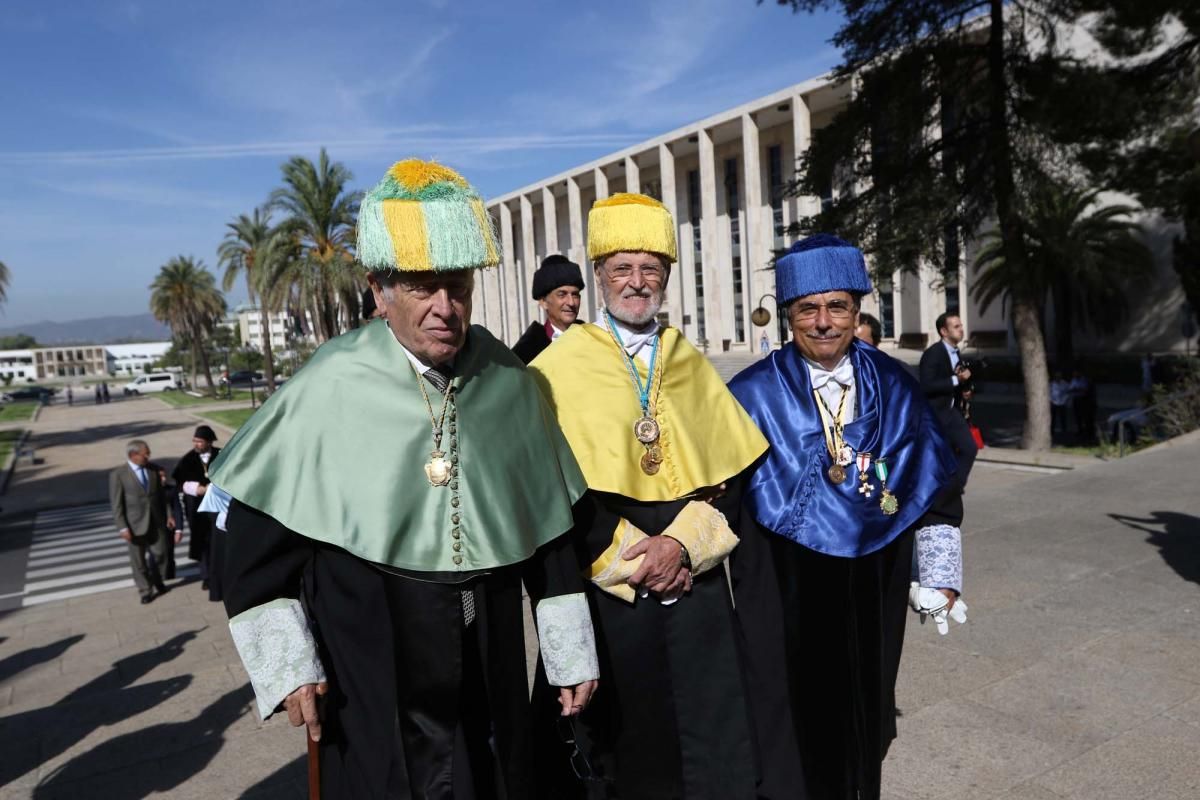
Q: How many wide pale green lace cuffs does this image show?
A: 2